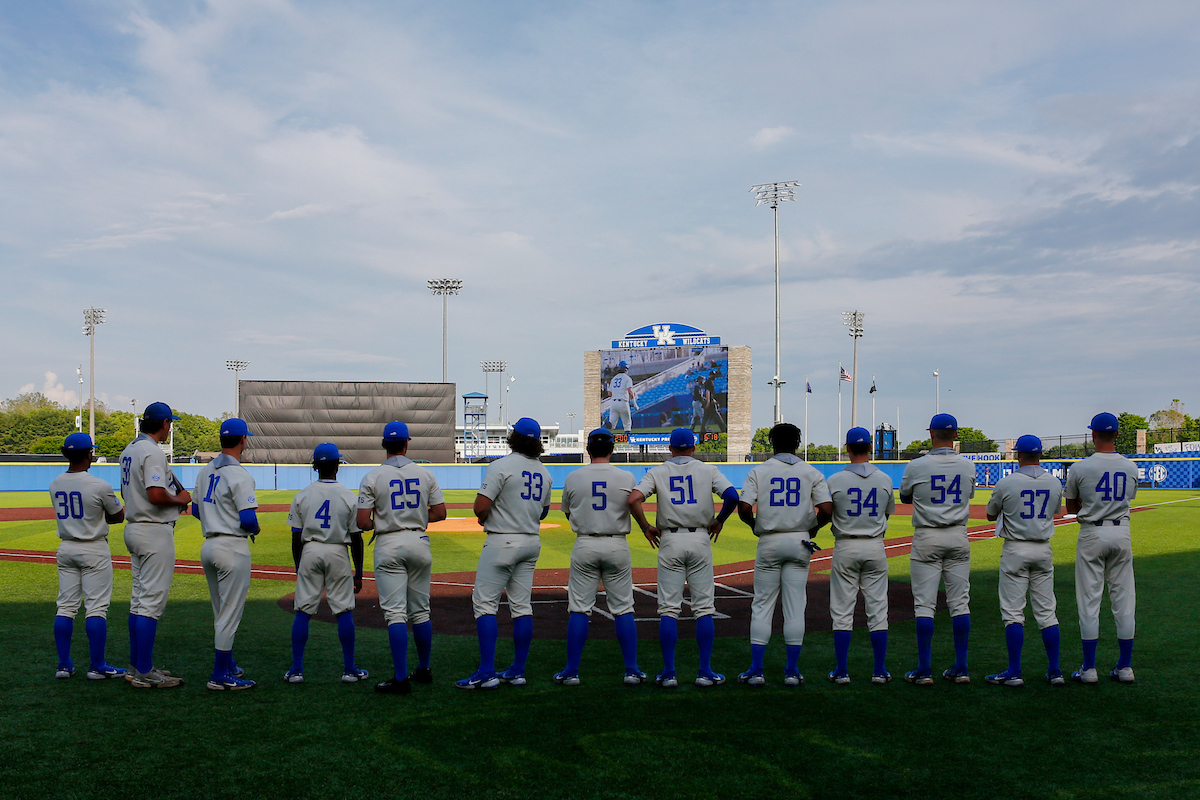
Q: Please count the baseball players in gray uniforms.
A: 13